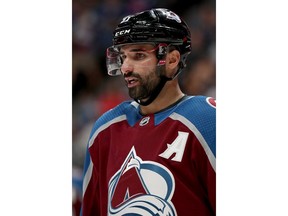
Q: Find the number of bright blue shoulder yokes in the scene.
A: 2